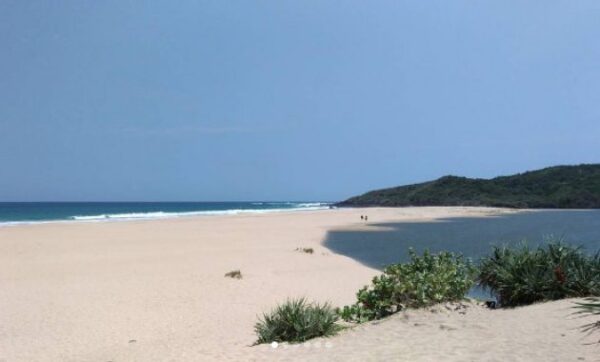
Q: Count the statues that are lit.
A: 0